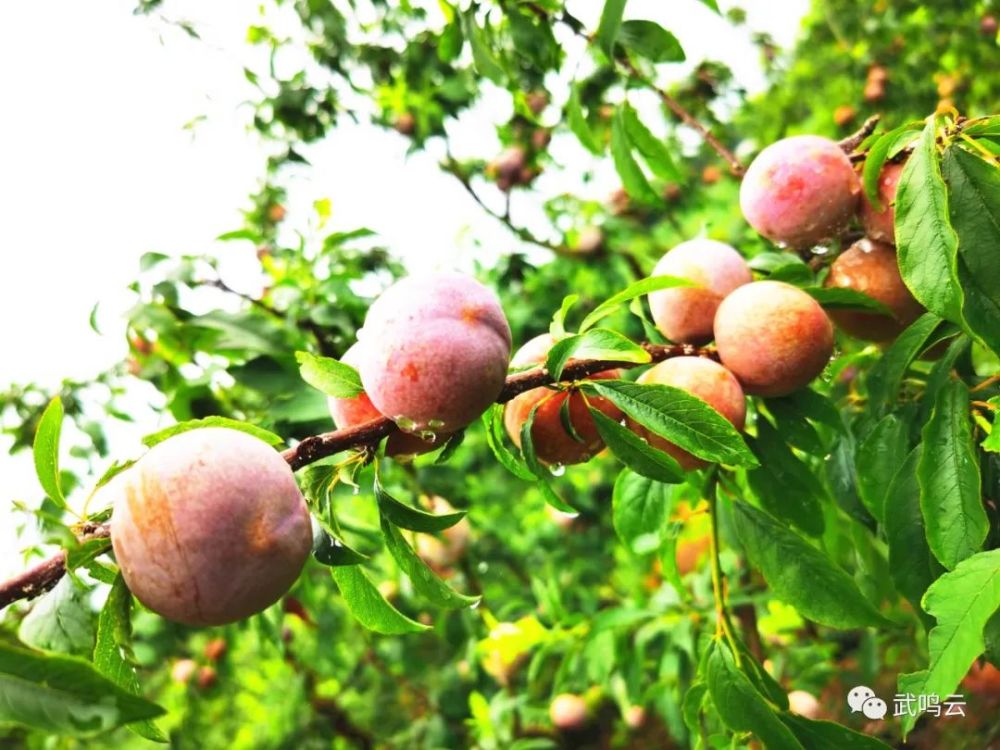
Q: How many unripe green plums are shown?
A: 0